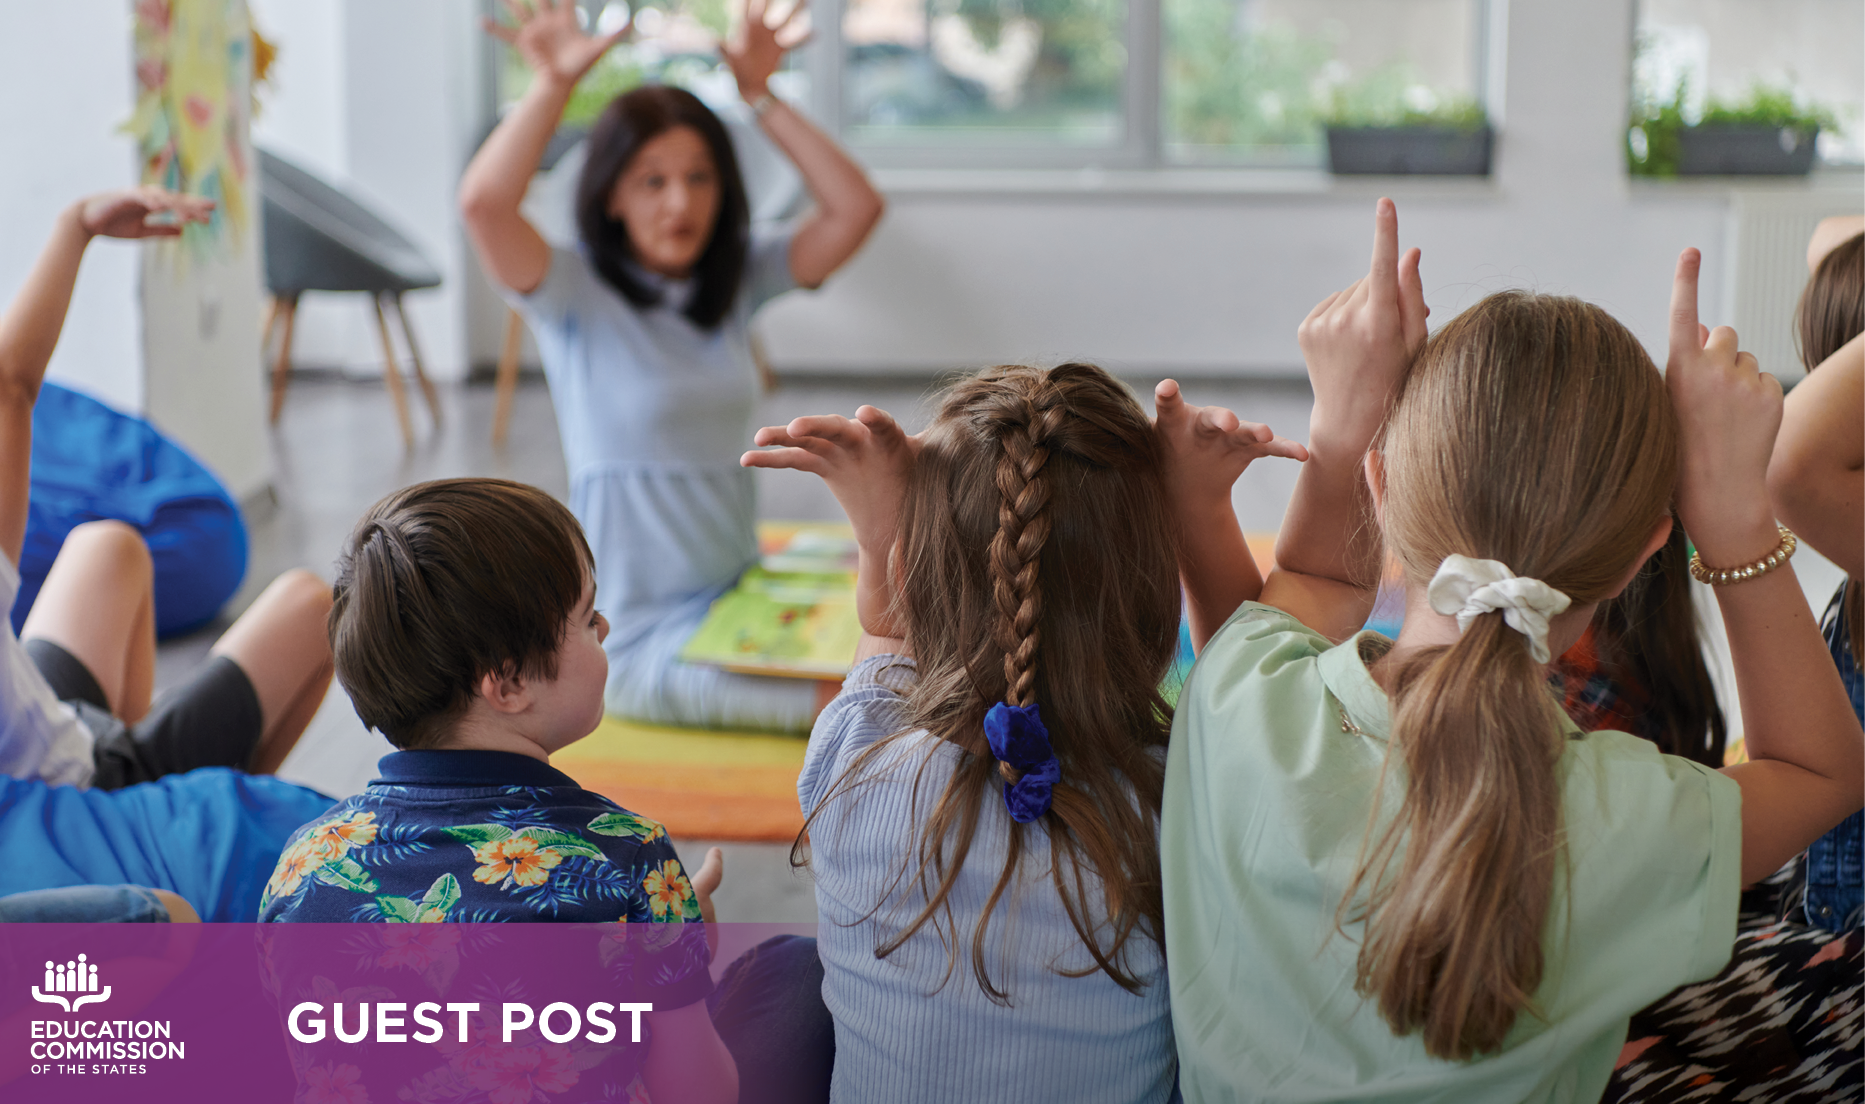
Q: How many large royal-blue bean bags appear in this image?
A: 2